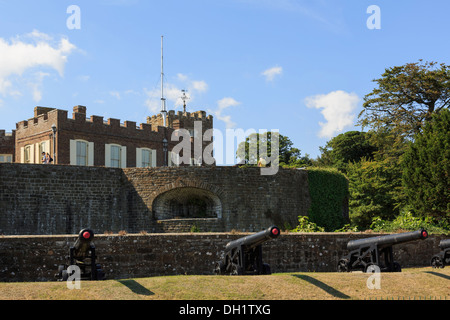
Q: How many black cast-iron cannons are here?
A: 4